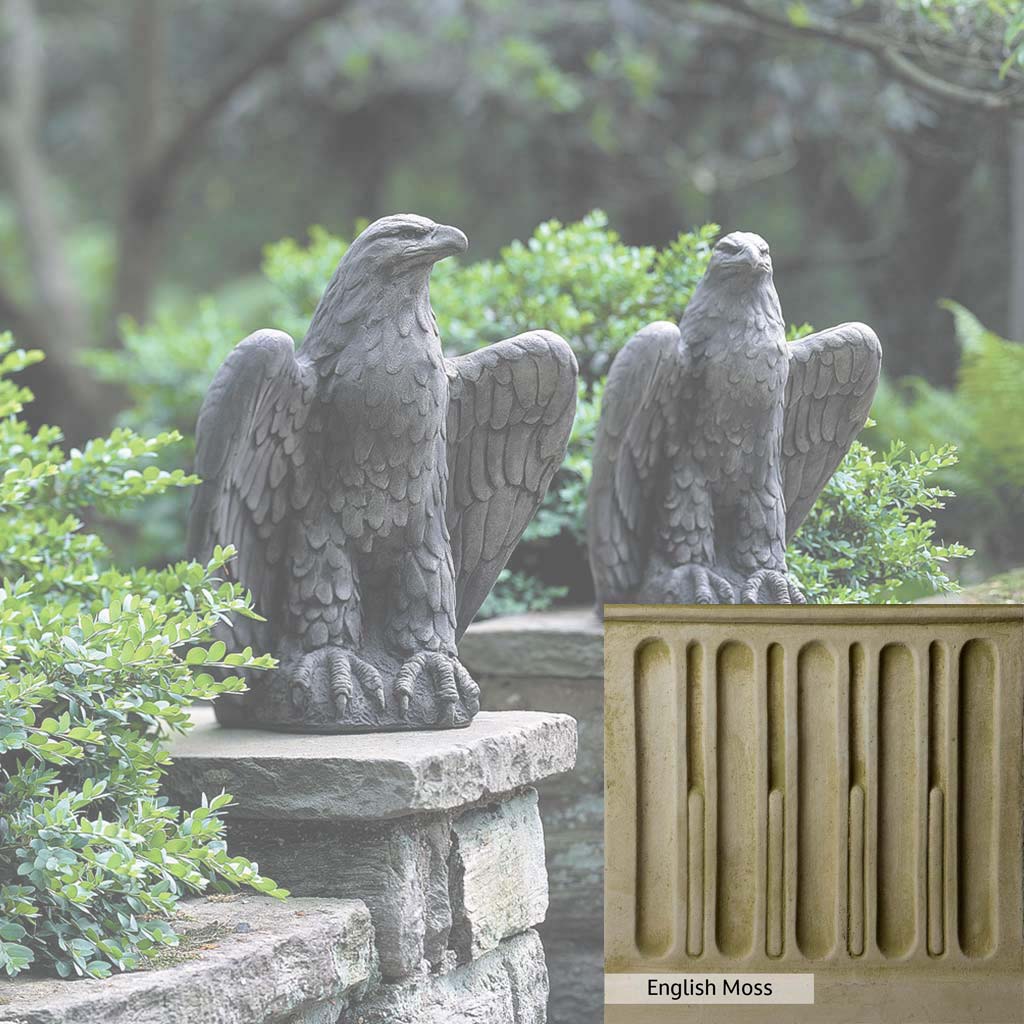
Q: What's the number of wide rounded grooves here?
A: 5